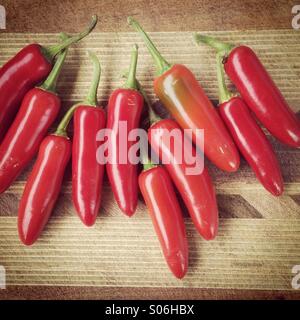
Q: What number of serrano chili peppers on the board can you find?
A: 10